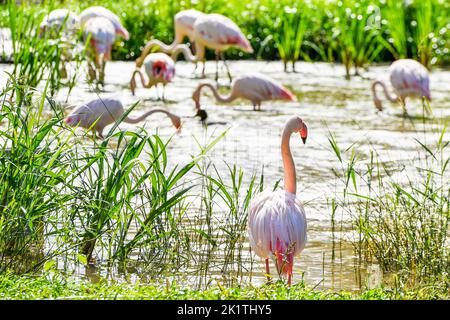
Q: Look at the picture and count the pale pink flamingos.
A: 10